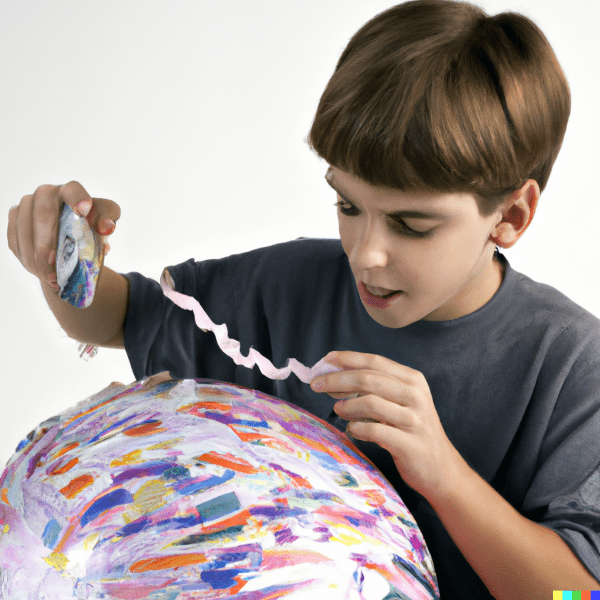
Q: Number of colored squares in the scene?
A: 5